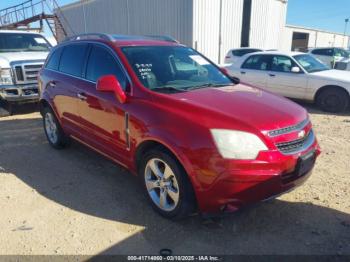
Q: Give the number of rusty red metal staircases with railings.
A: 1